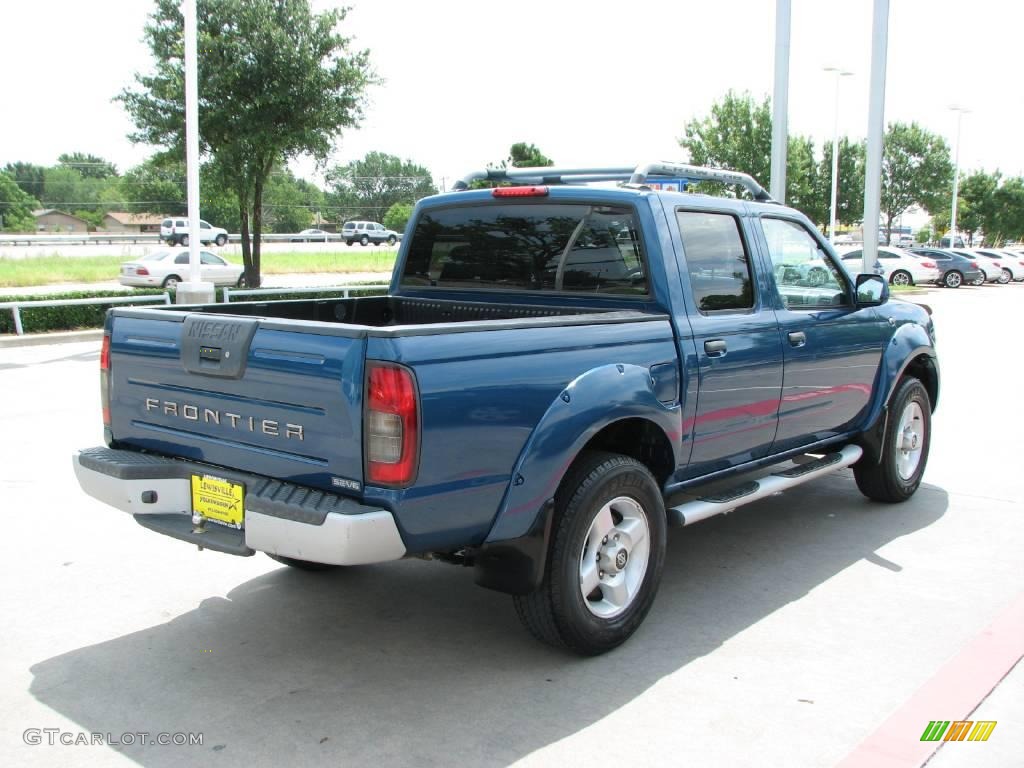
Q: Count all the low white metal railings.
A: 2